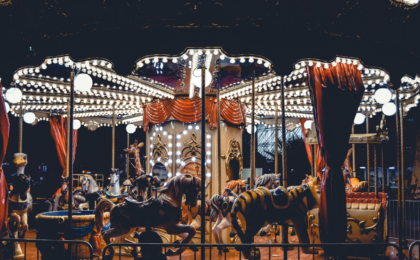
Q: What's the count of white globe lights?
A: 12